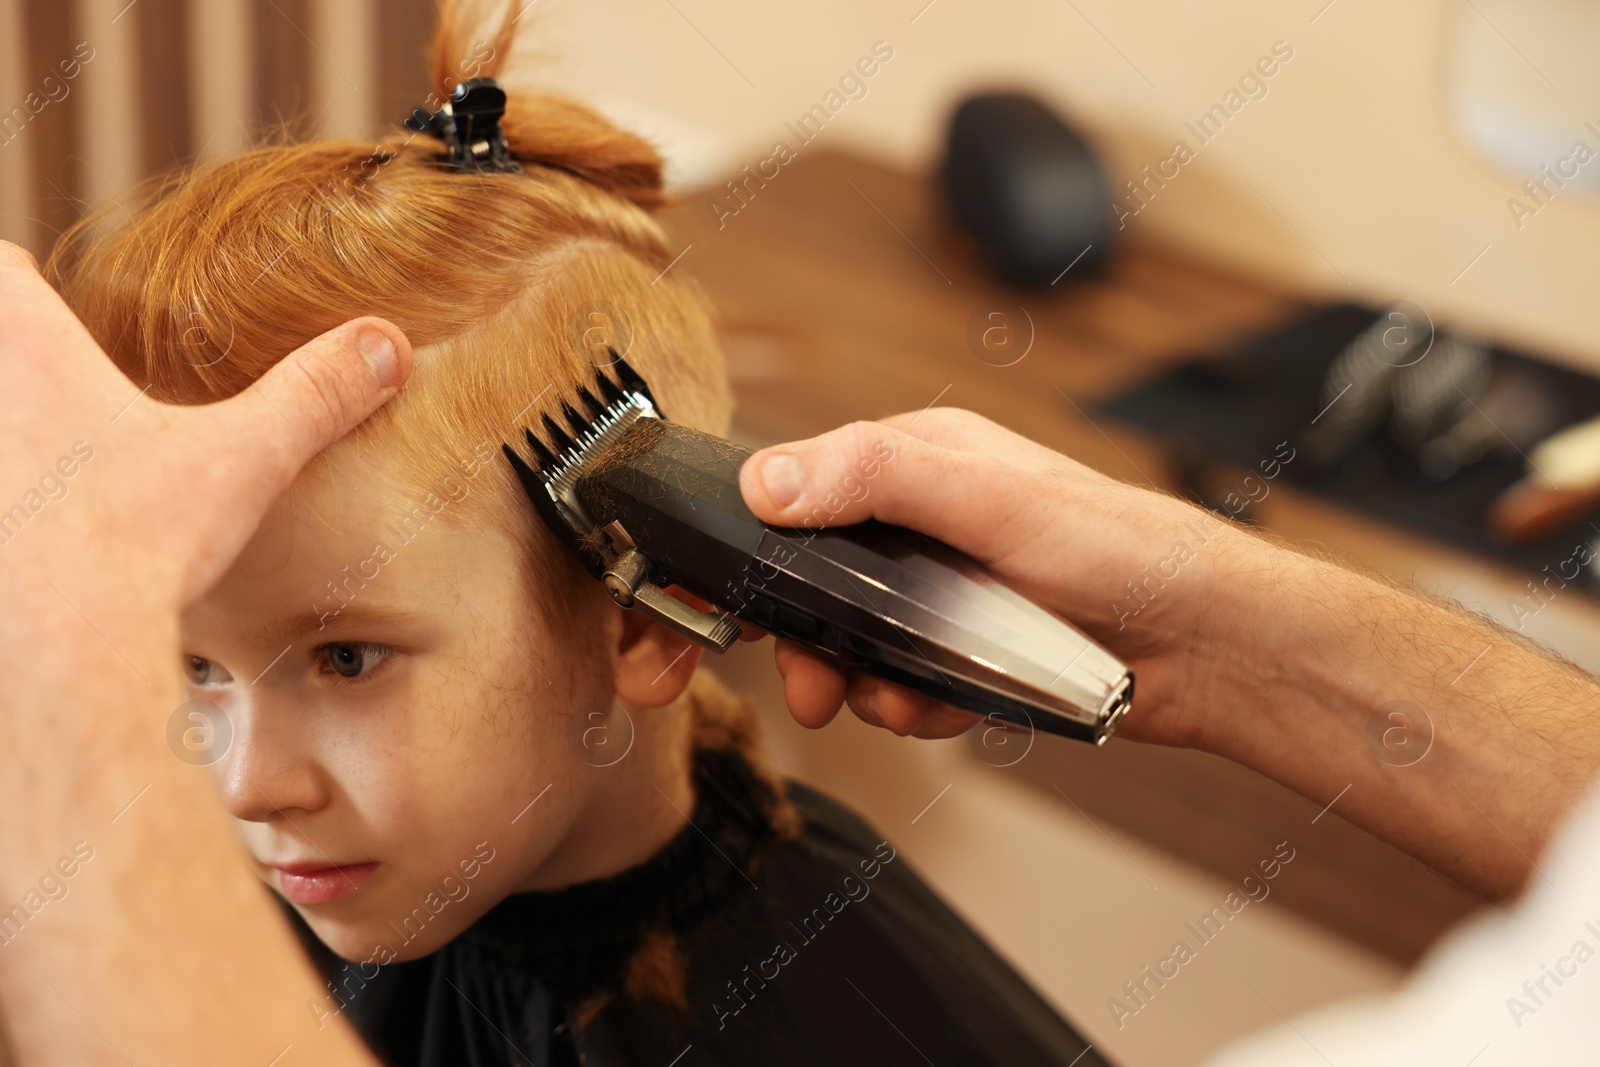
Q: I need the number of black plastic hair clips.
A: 1